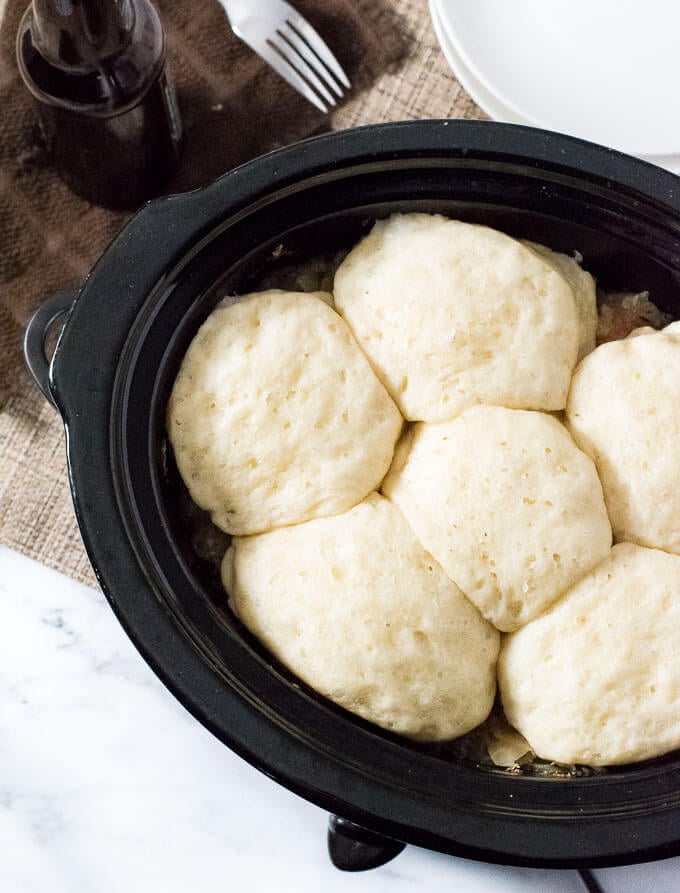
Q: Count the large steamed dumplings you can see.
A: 6